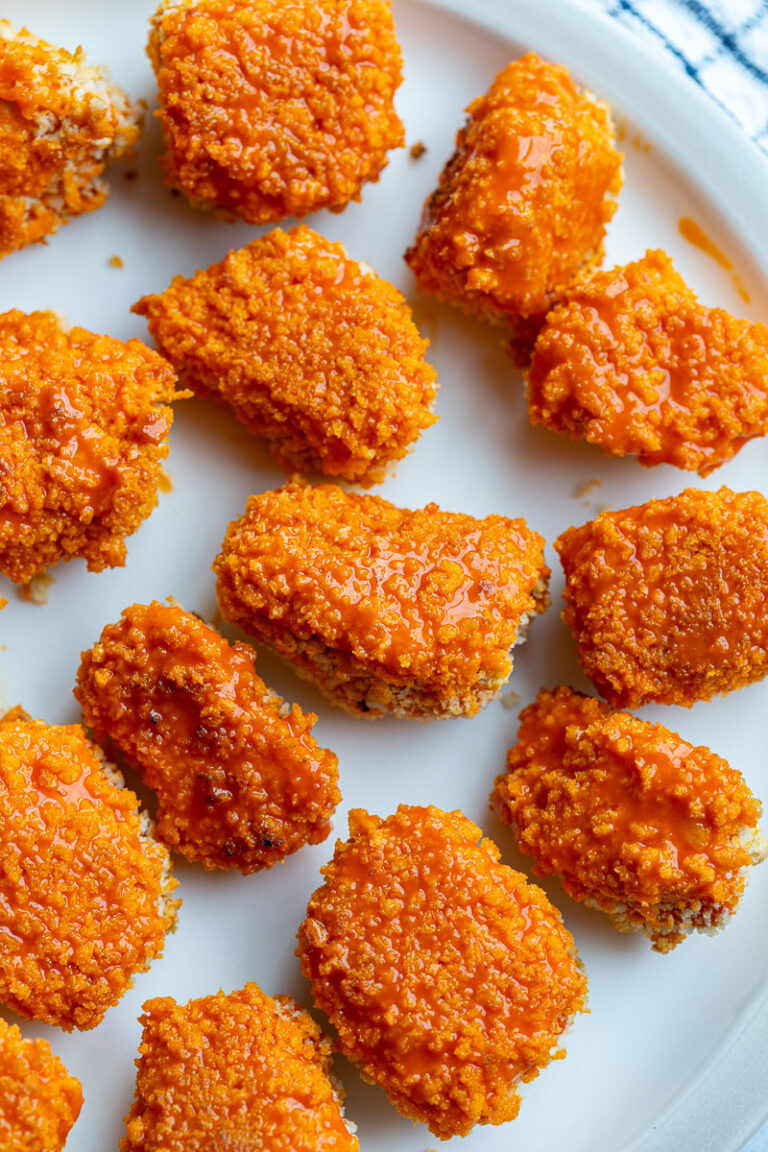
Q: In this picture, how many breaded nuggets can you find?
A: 14